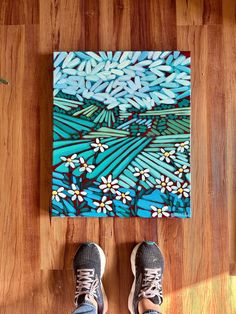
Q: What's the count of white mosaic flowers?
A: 15